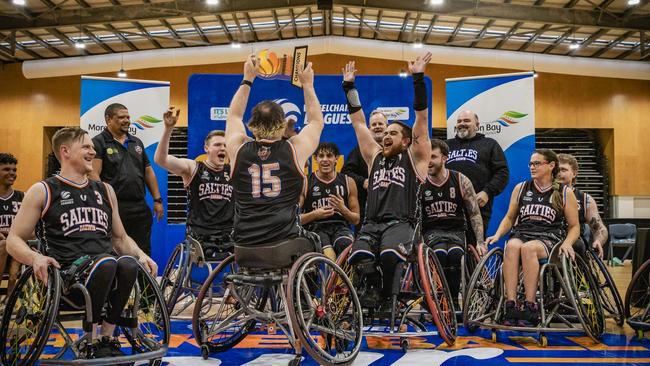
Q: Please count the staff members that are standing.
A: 3